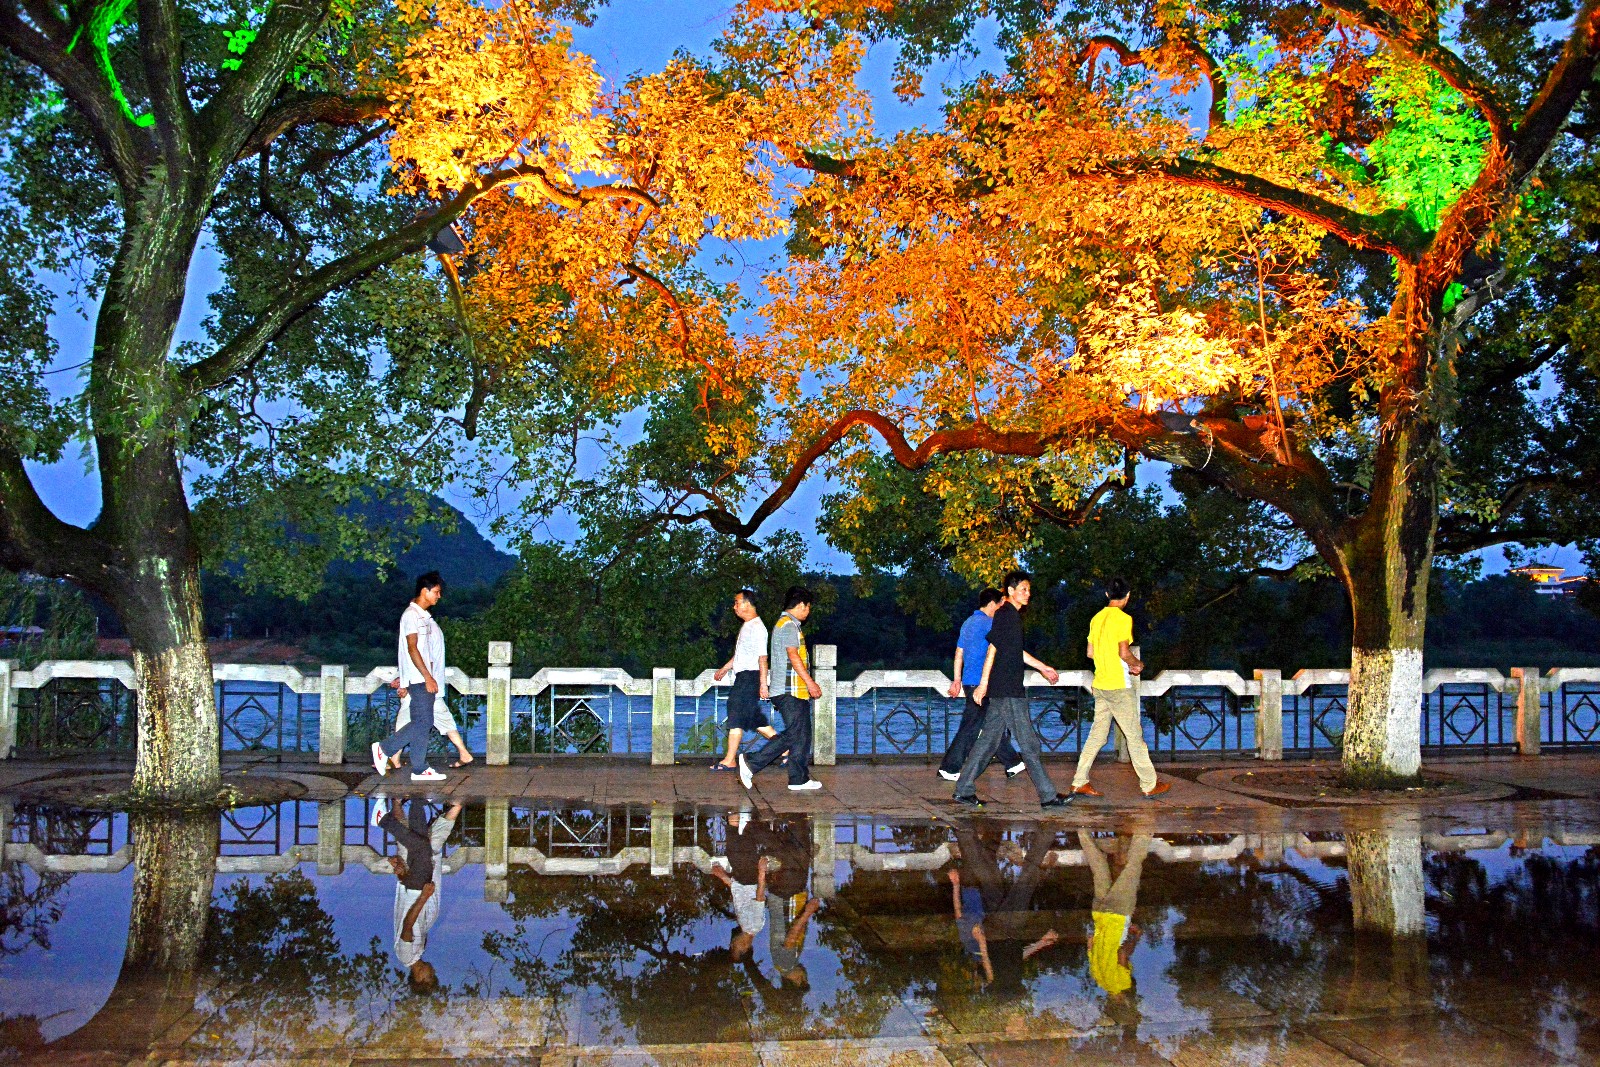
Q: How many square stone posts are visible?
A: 8